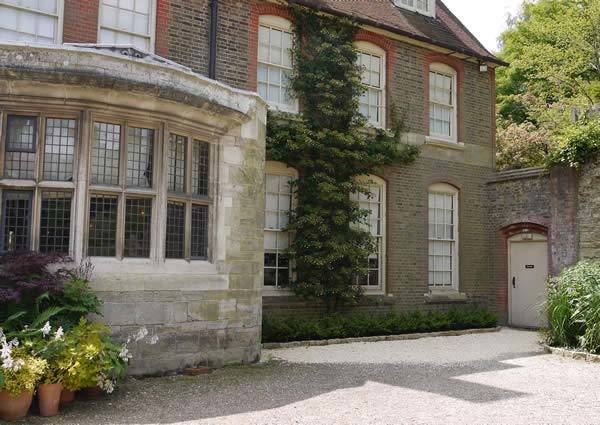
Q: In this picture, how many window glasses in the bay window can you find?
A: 12